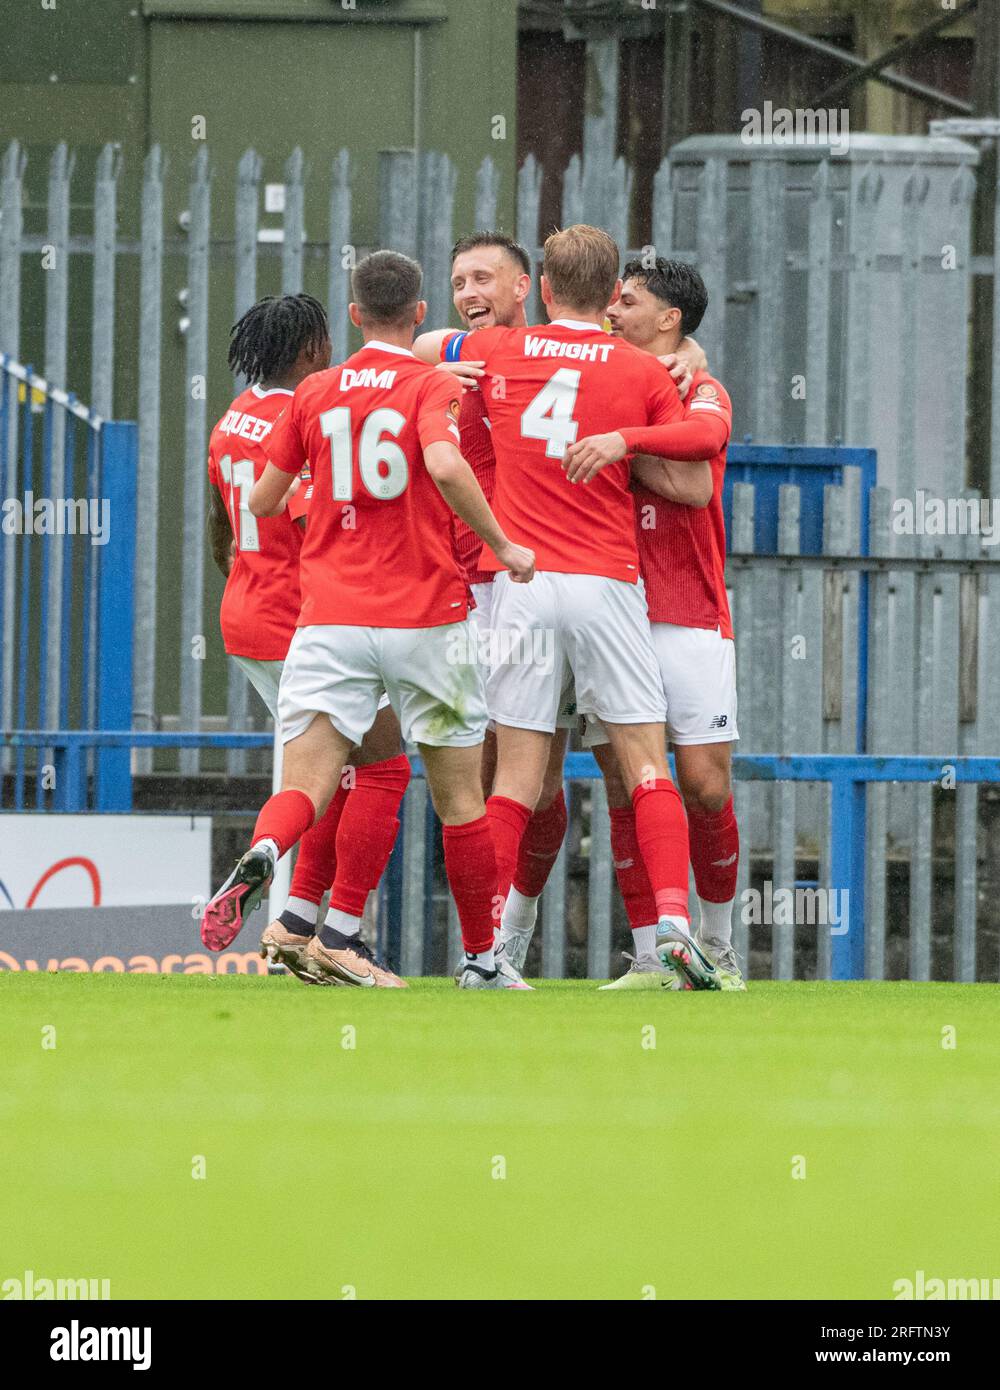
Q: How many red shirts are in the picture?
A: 5